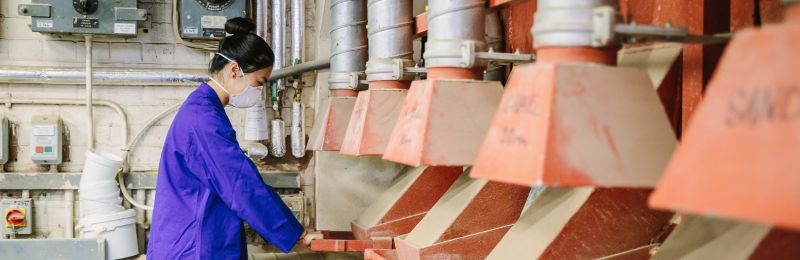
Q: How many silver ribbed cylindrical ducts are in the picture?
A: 4